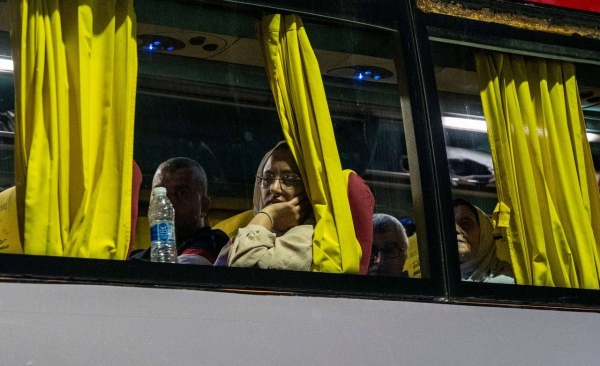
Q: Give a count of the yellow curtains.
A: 3